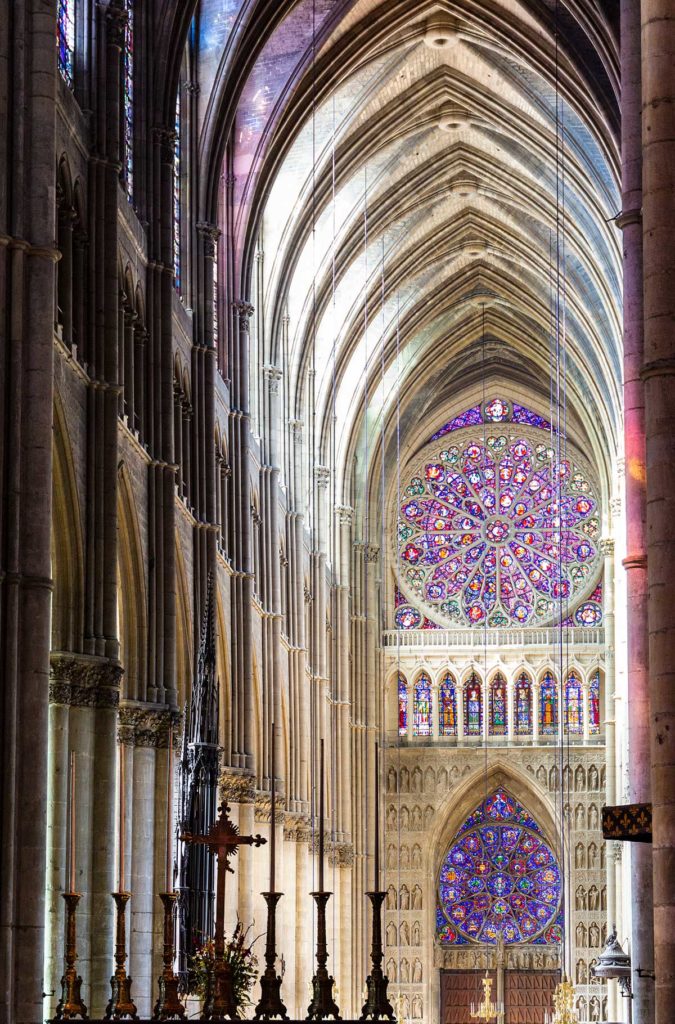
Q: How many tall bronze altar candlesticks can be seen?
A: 6